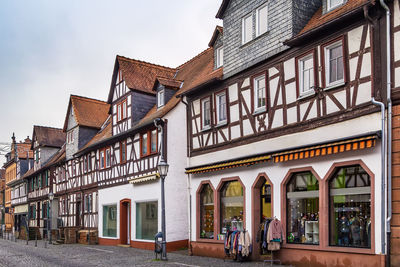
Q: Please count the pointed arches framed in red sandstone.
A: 5